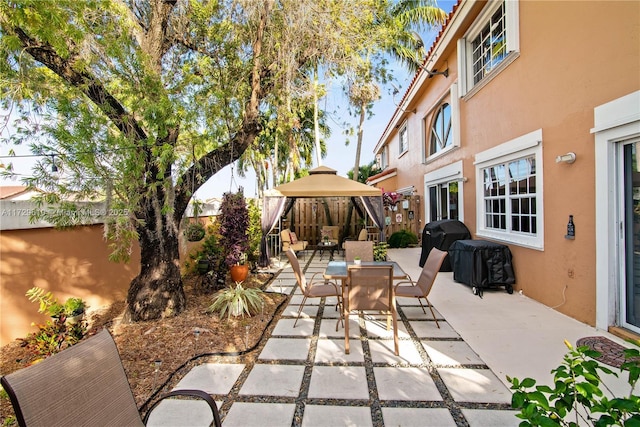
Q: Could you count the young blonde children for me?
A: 0